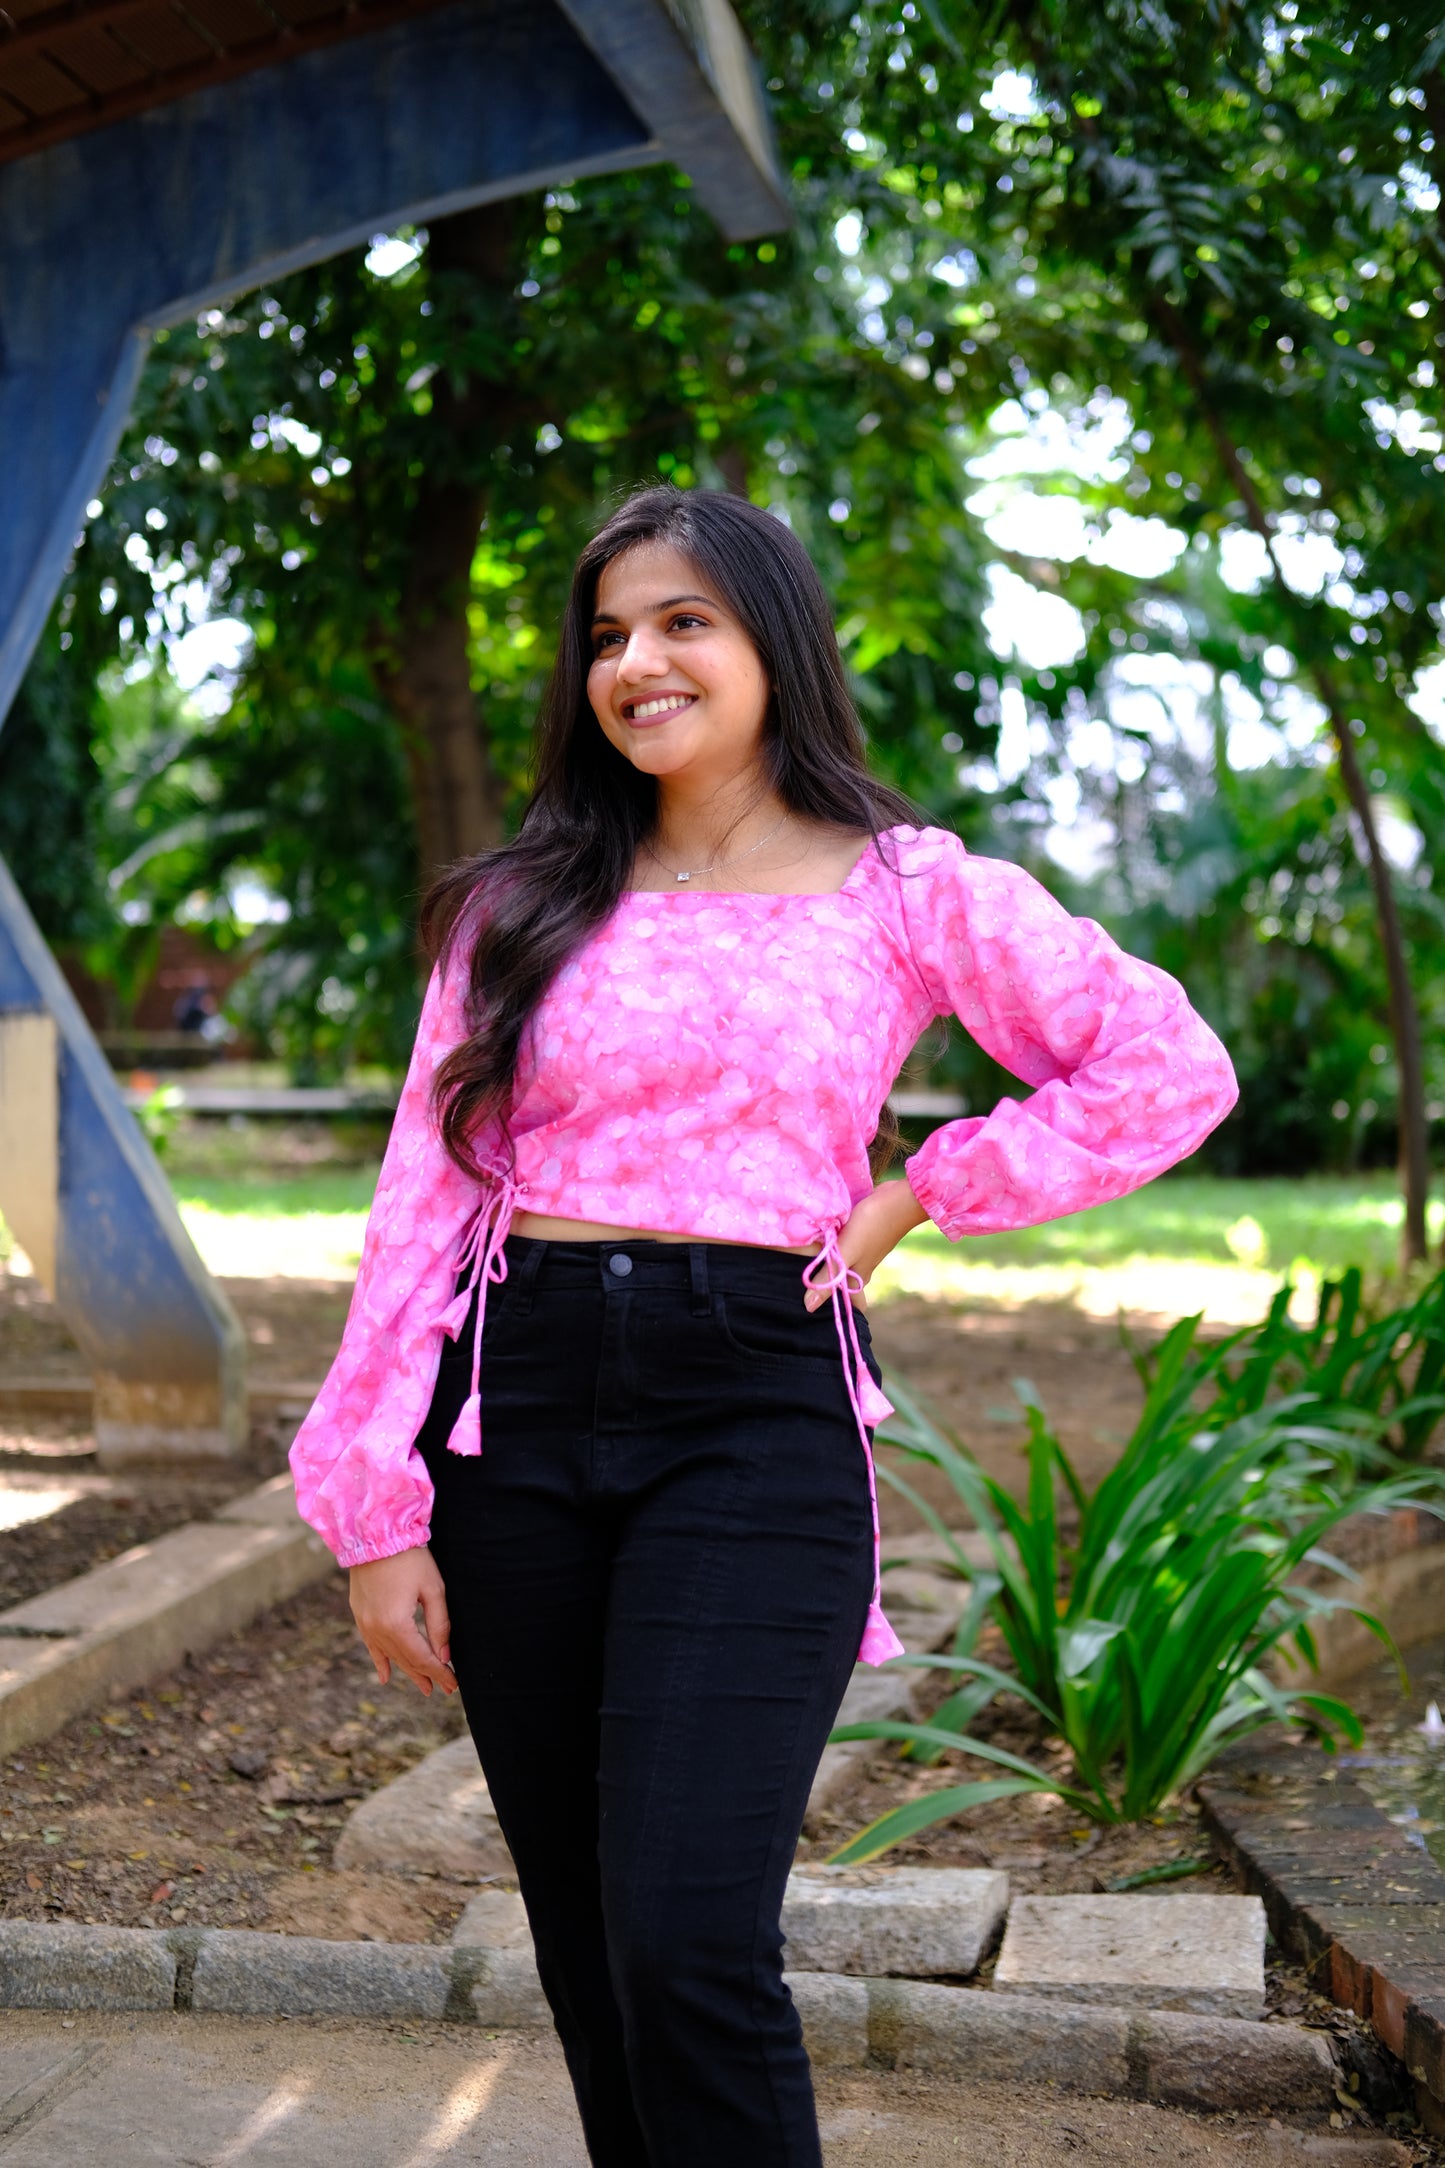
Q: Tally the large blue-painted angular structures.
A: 1